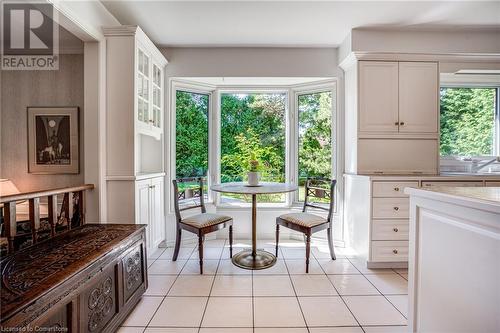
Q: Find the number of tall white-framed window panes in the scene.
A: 3